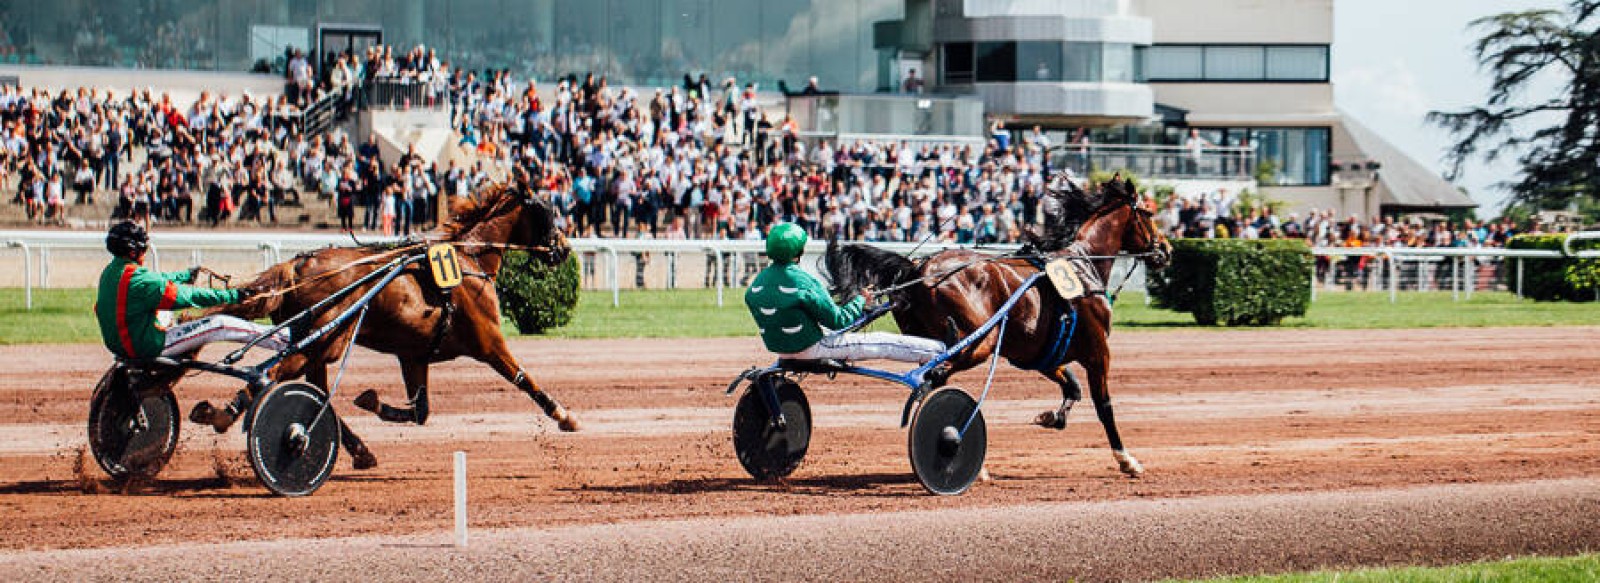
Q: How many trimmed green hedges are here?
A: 3